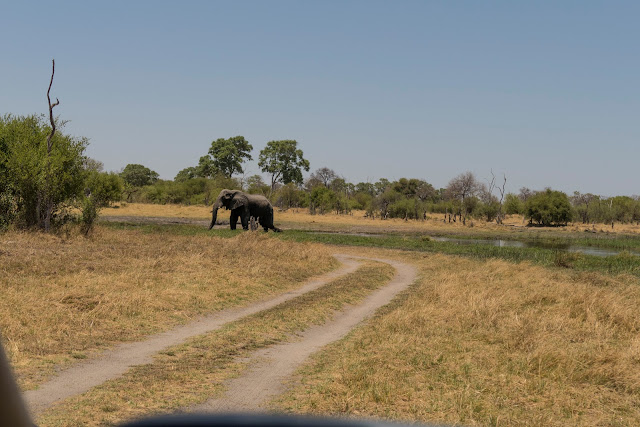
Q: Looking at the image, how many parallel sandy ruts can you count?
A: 2